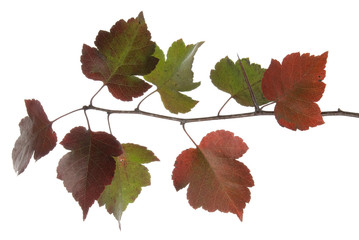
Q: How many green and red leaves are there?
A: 8